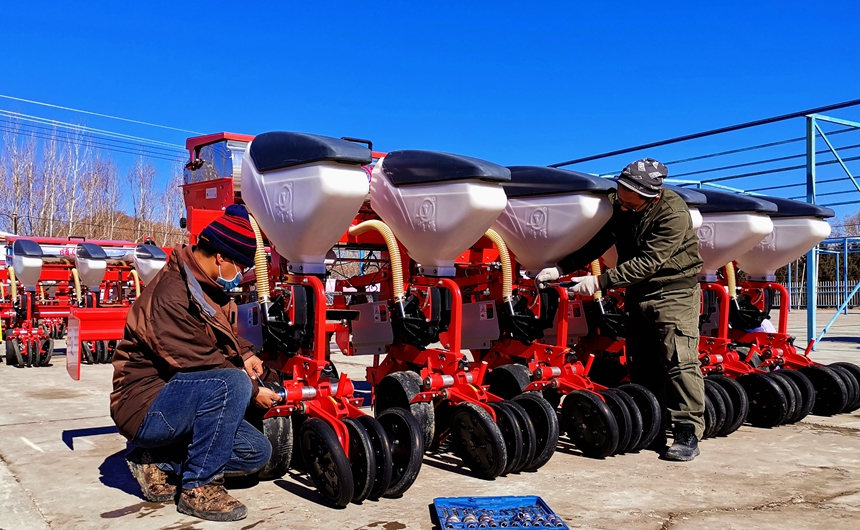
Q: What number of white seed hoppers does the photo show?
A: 9